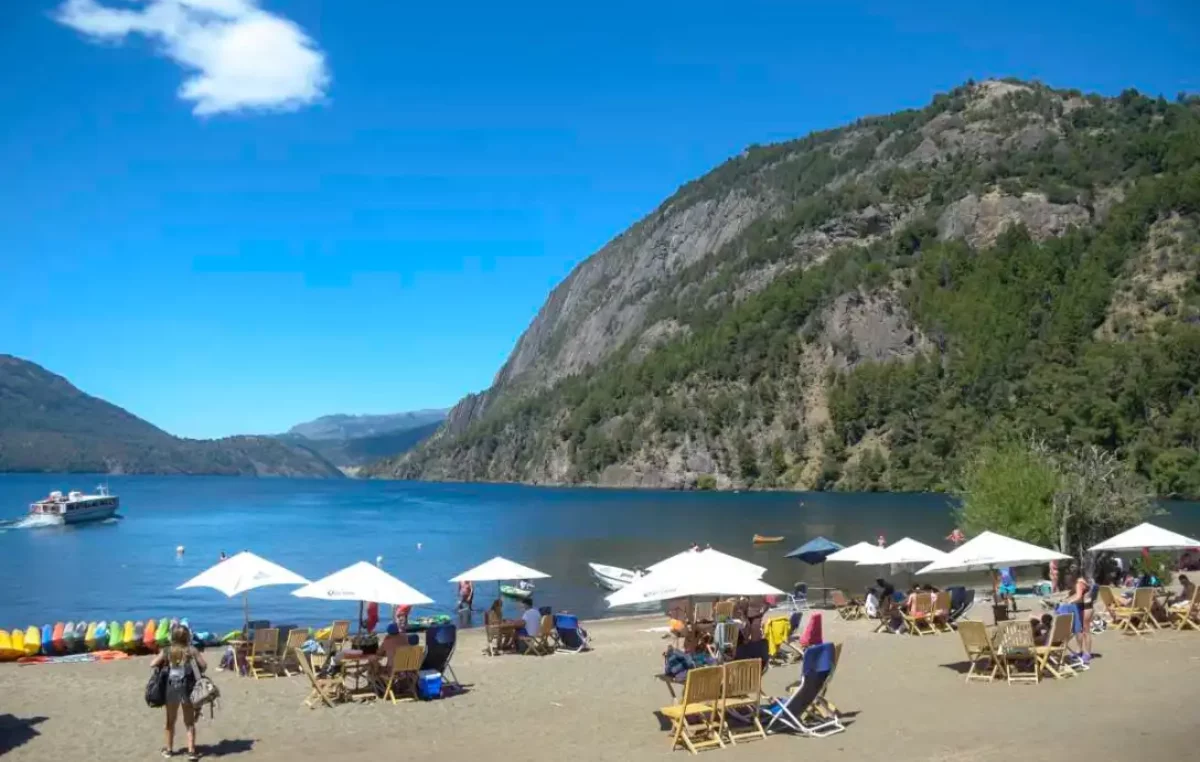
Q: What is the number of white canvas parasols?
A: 9